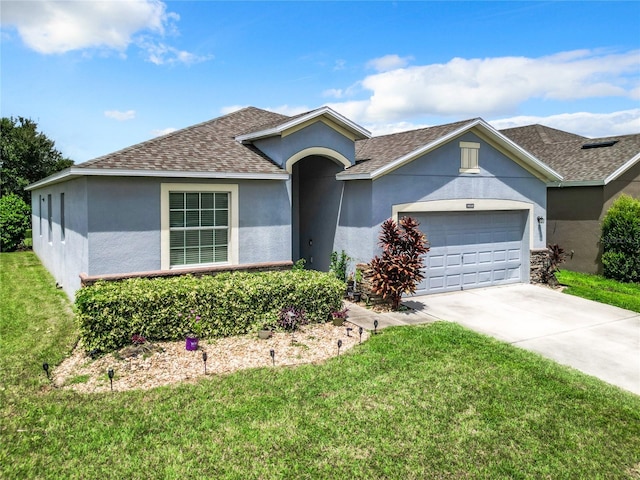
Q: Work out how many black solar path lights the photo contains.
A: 7